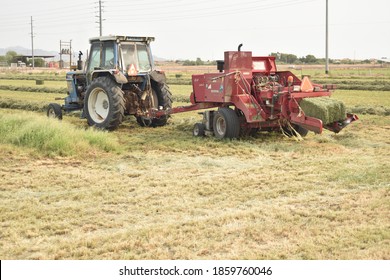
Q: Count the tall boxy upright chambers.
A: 1